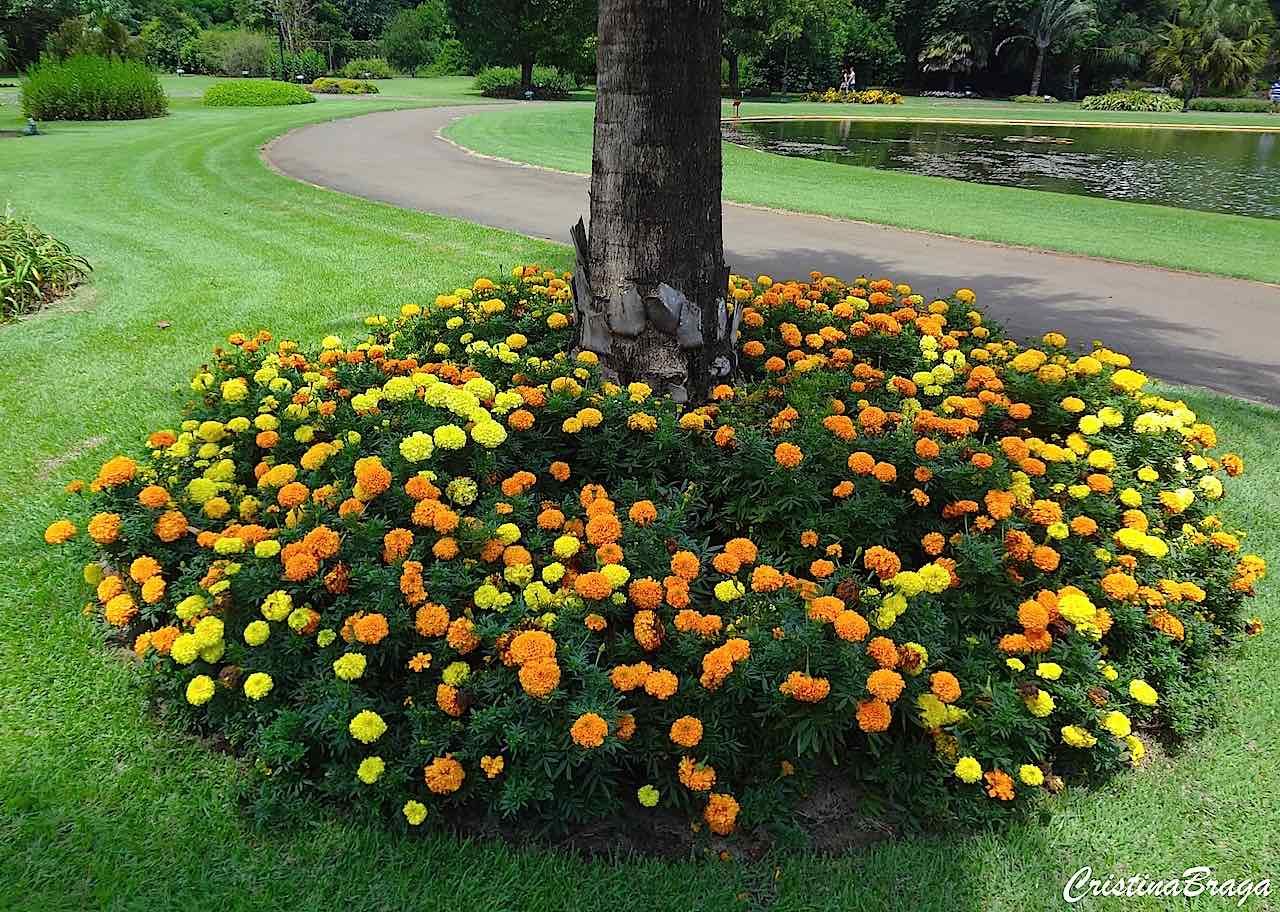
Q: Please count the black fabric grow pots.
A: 0